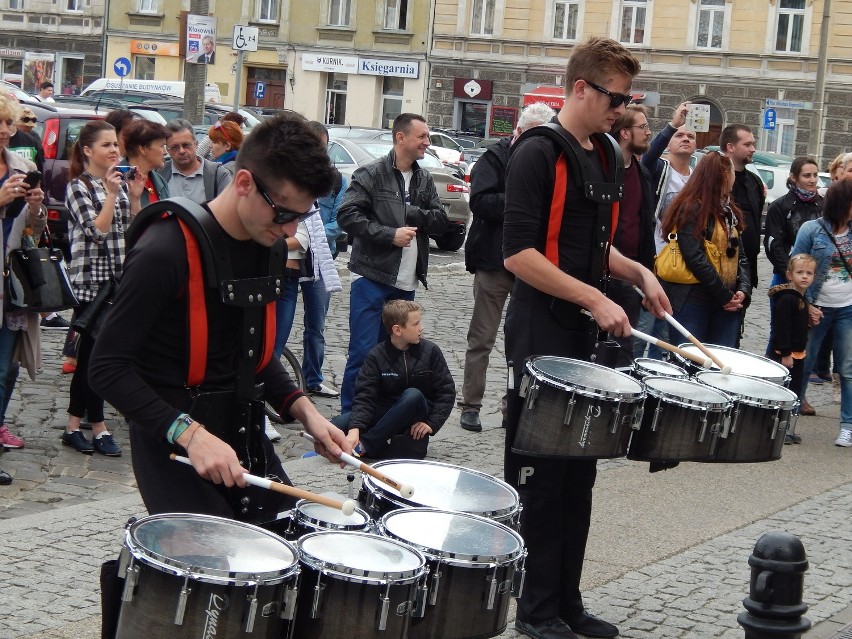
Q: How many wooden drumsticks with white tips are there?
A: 4